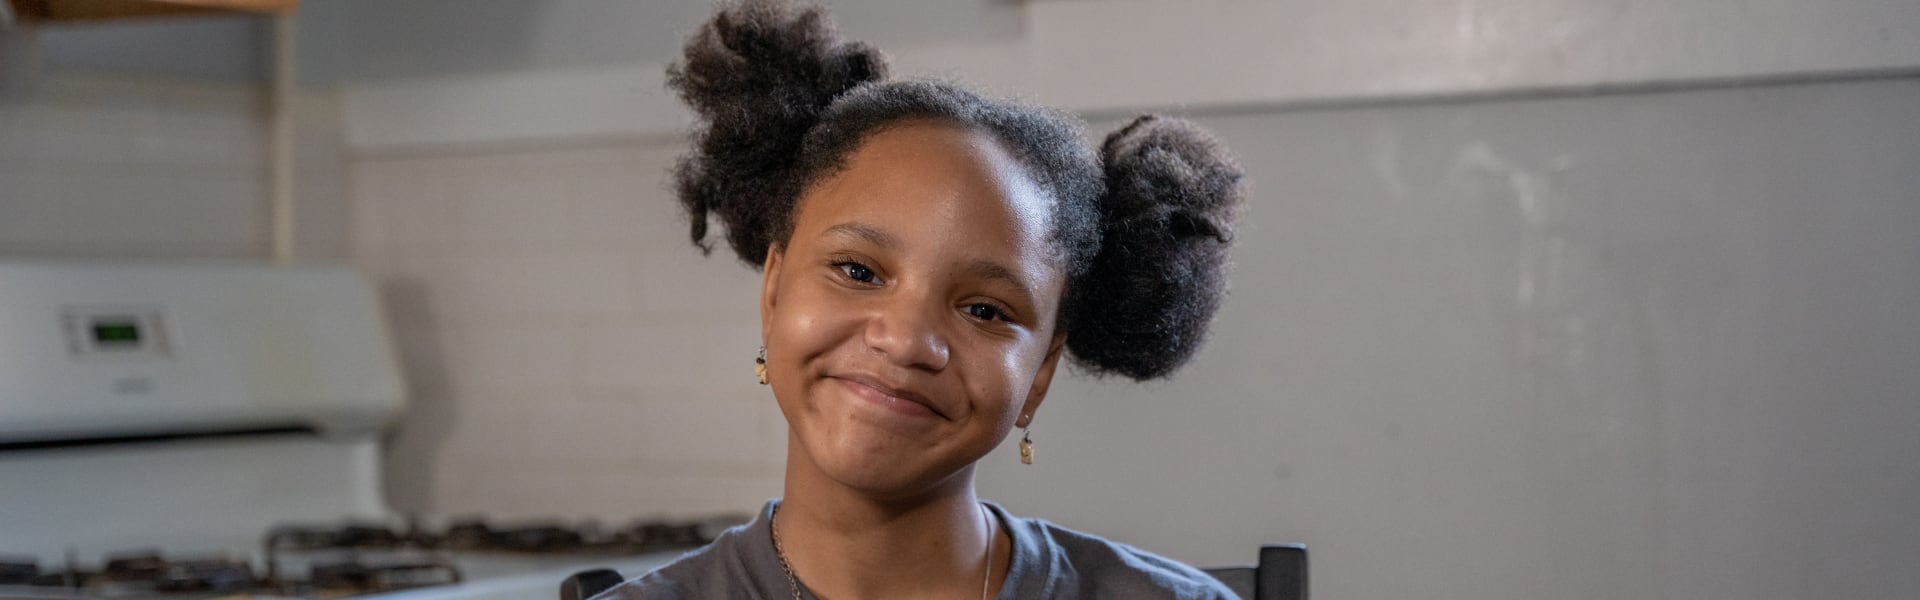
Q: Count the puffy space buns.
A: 2